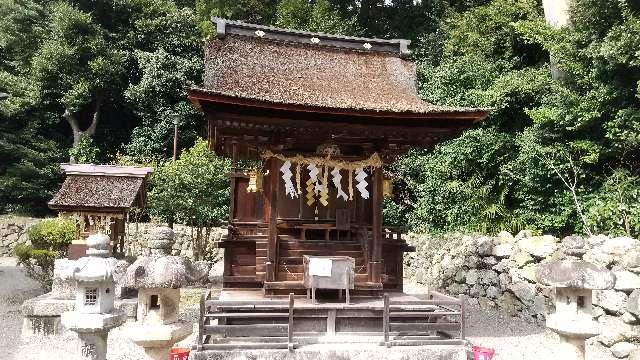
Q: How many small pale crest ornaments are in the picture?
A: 3